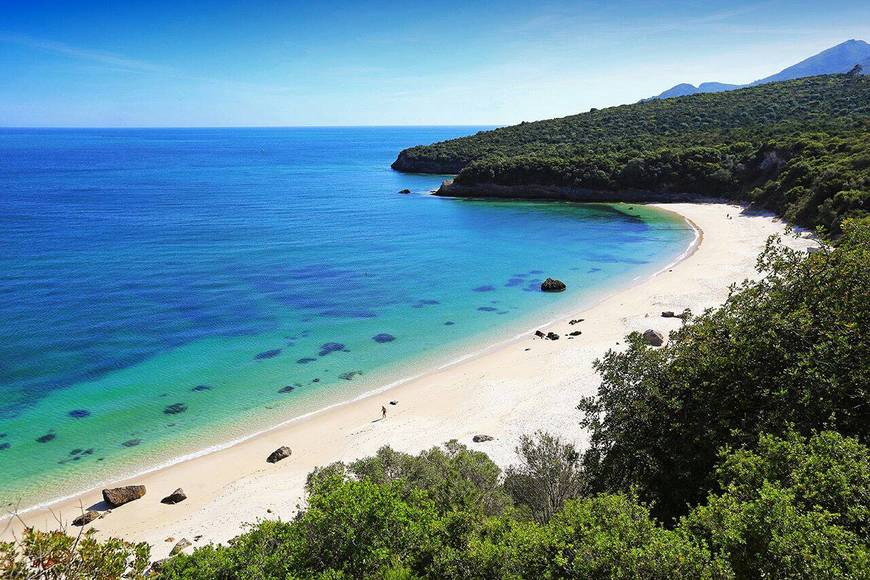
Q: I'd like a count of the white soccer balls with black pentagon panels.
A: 0